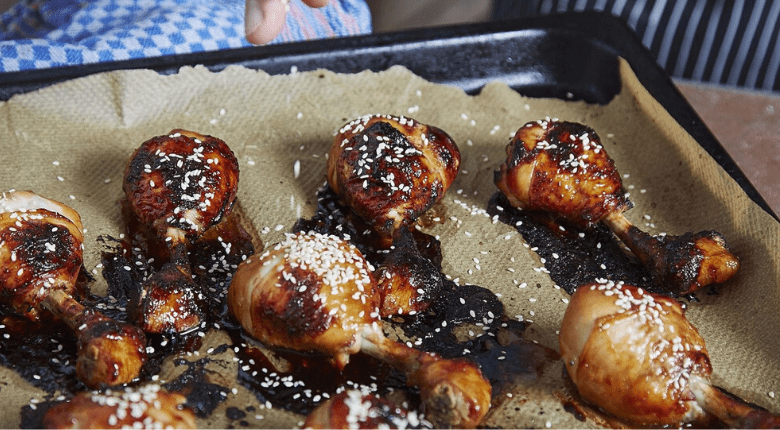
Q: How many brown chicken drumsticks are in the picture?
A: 8